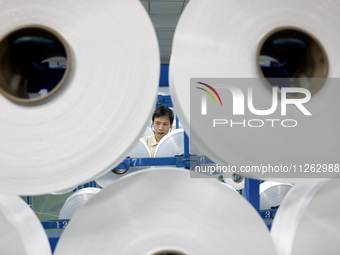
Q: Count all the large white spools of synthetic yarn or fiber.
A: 5